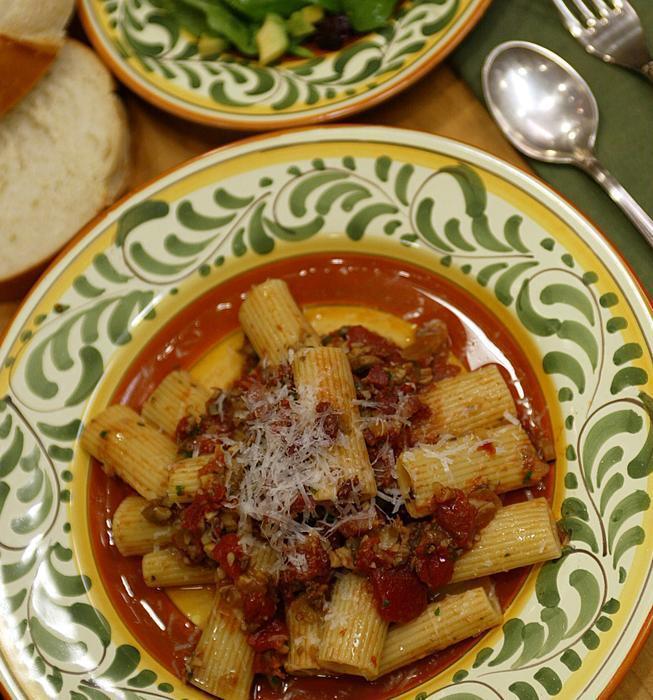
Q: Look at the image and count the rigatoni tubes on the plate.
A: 14